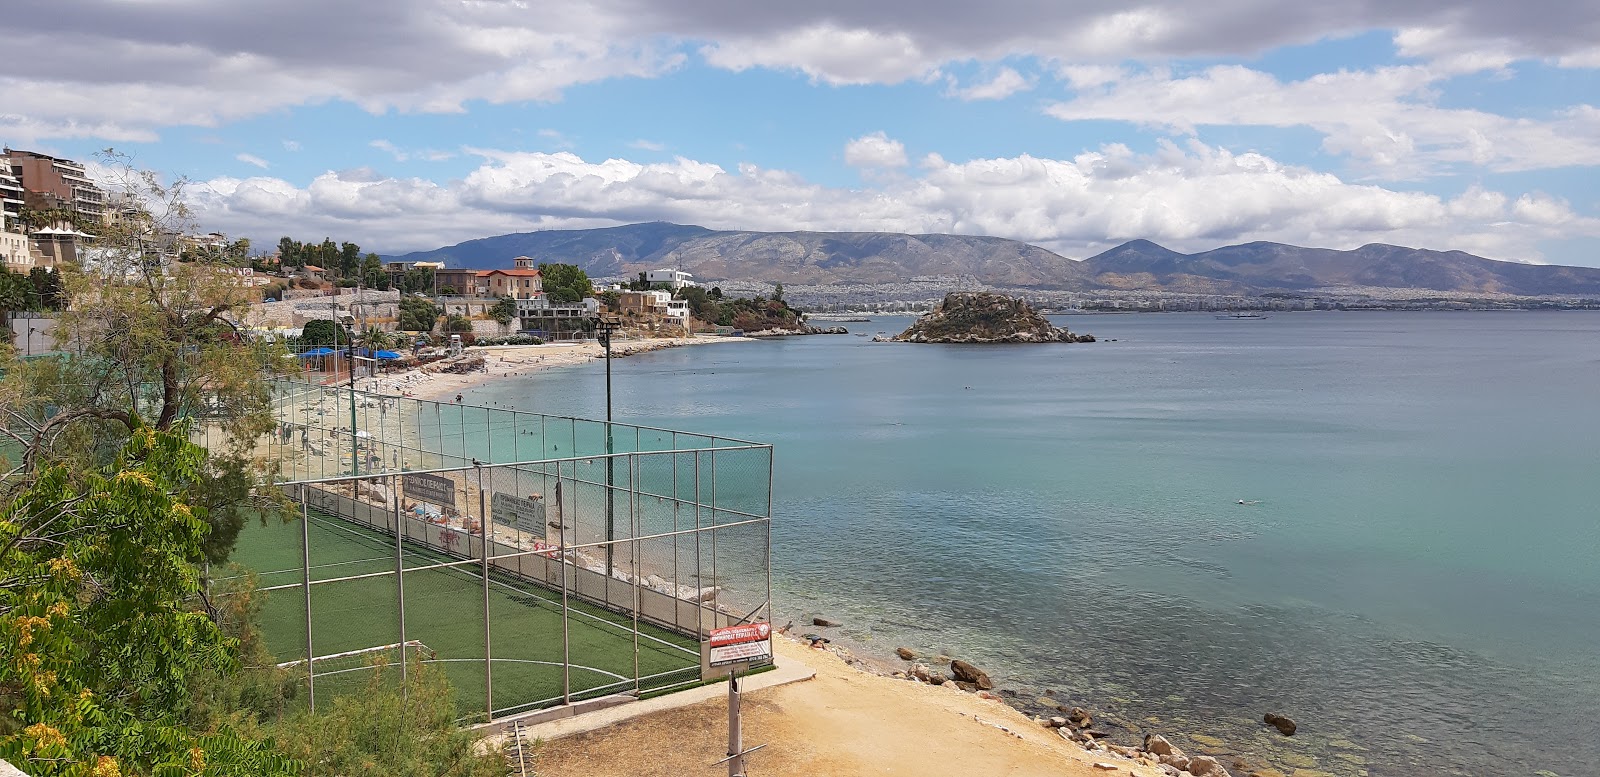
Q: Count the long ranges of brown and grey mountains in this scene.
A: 1